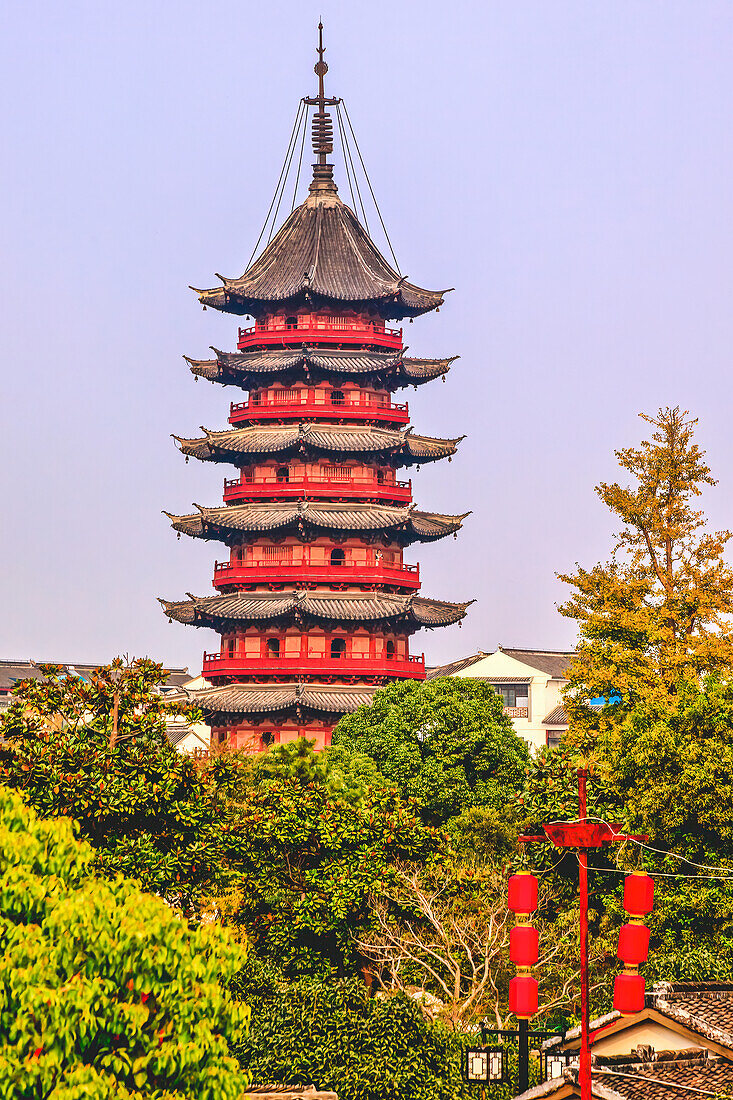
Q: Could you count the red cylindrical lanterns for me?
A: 6